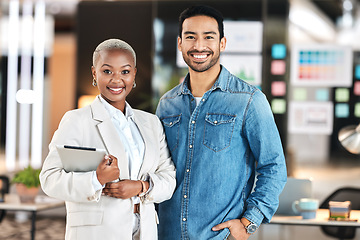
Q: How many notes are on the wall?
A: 11